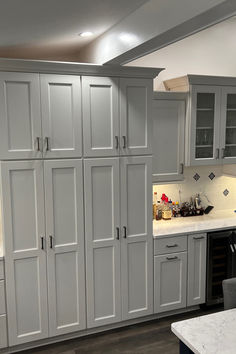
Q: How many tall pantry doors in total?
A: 4